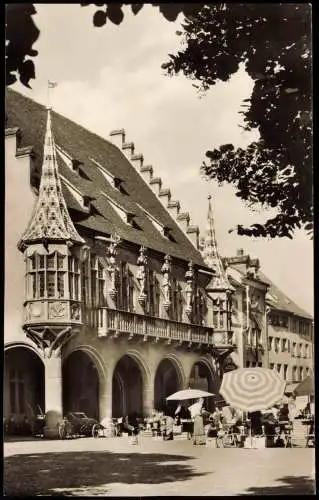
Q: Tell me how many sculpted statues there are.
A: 4